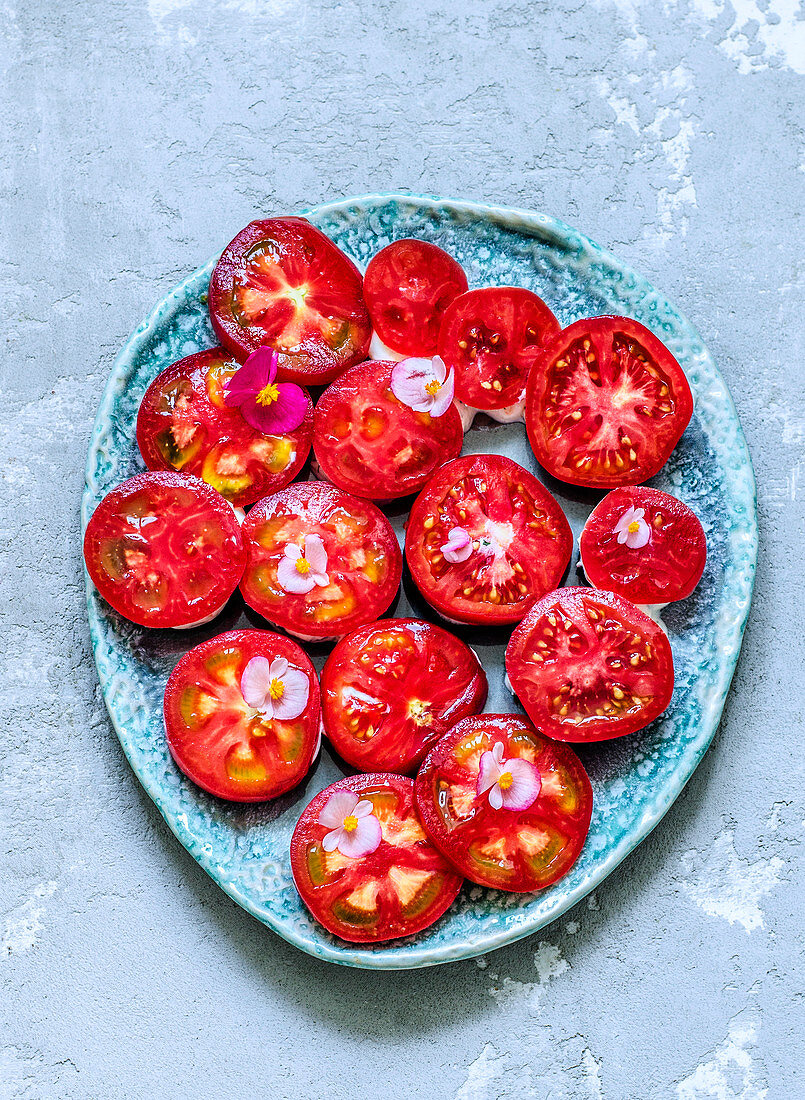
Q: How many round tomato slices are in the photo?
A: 15